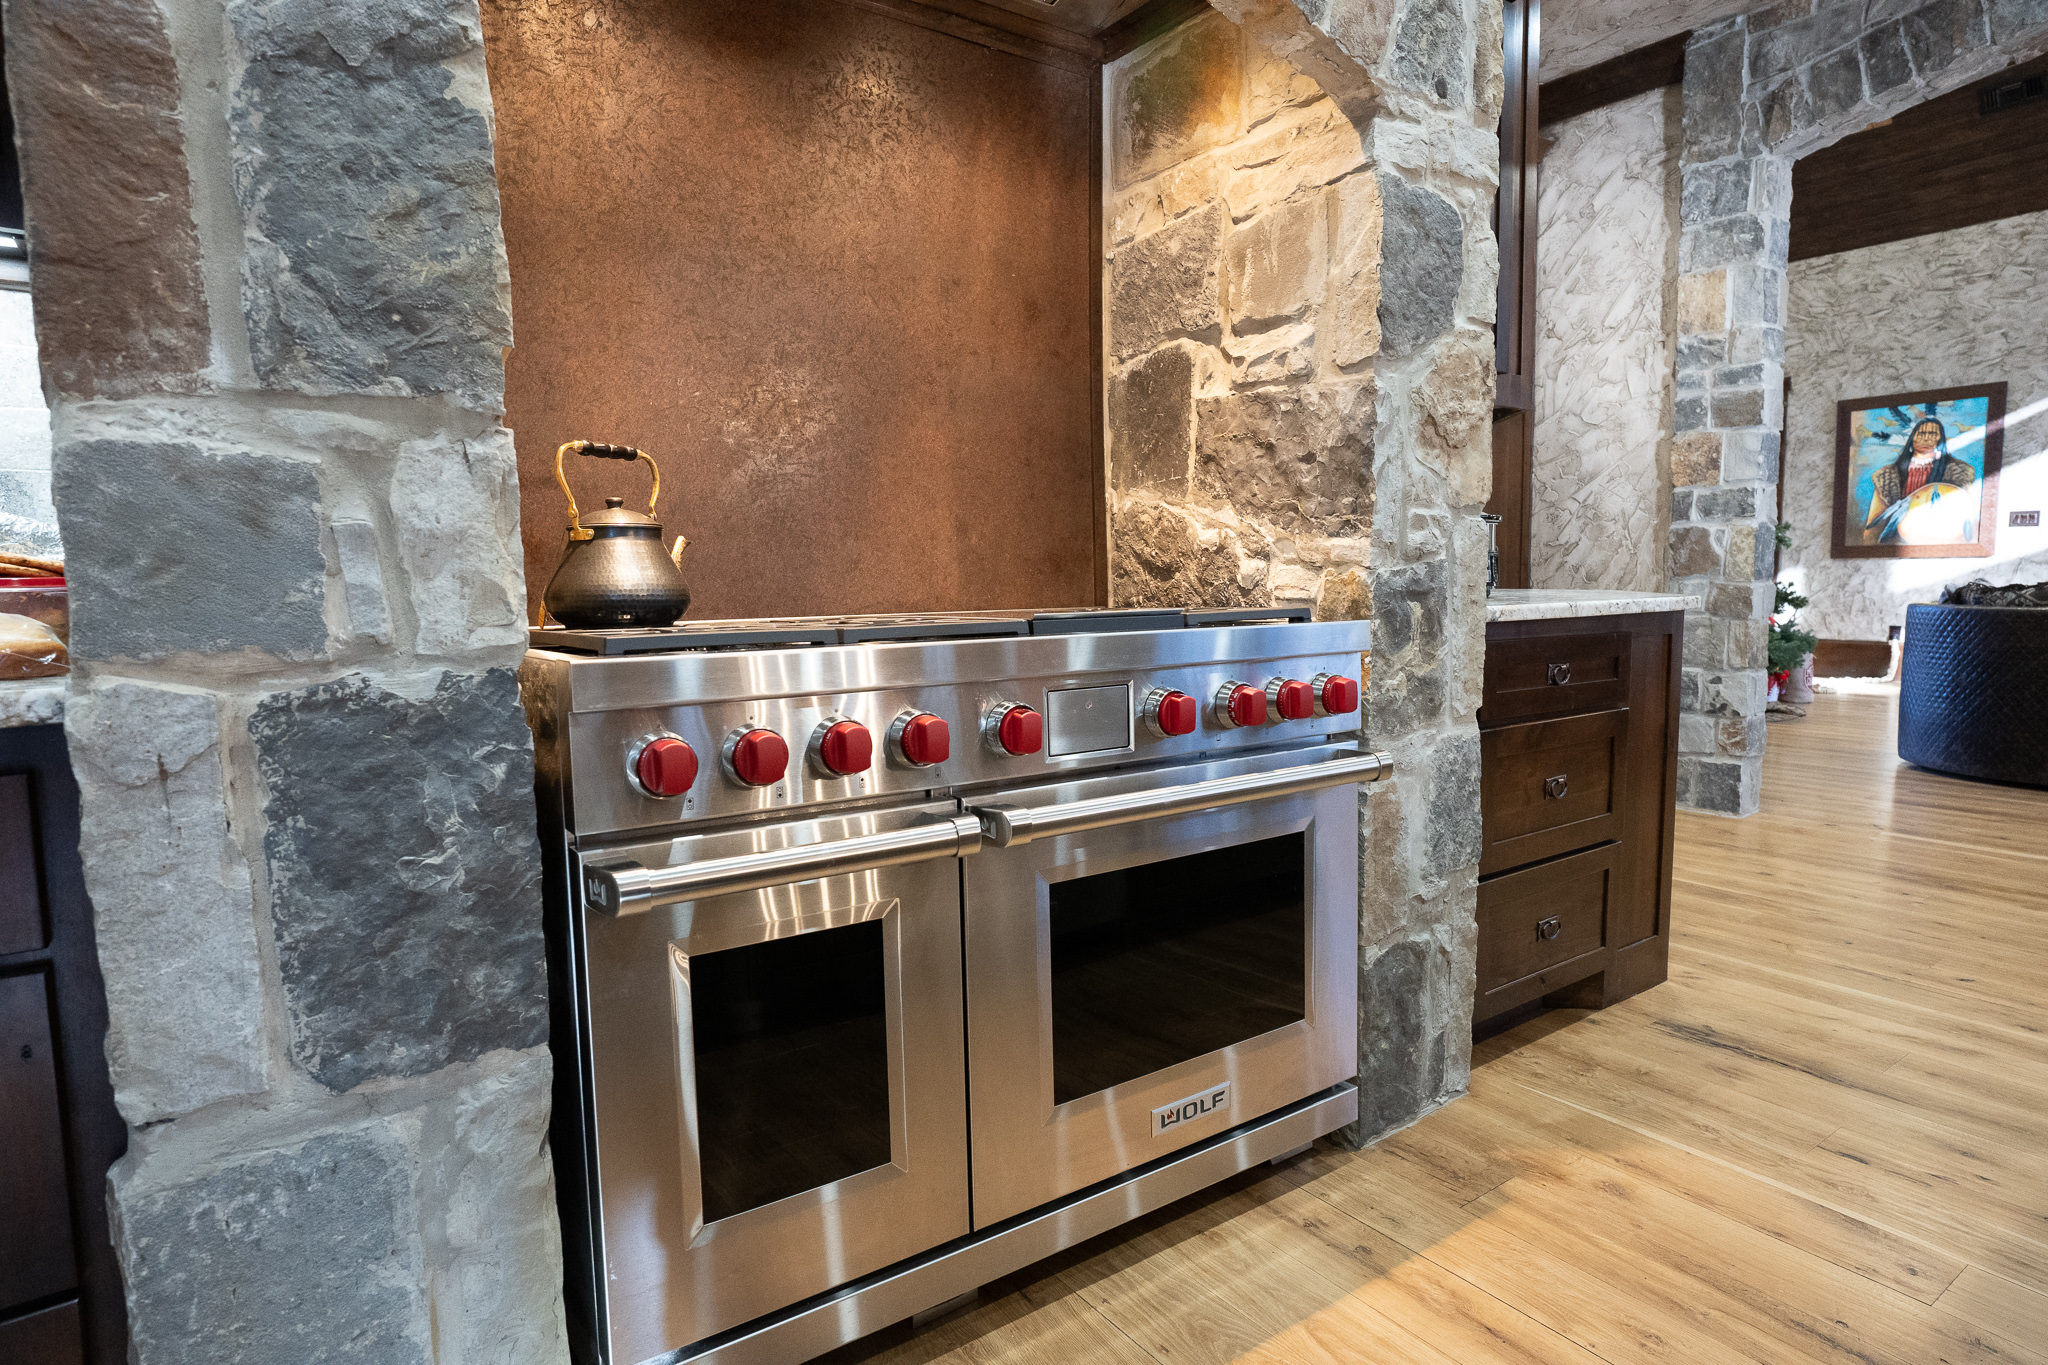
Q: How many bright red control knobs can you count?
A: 9